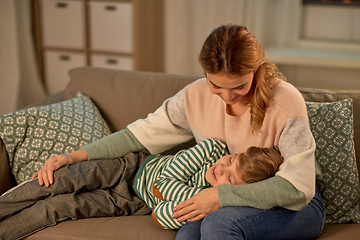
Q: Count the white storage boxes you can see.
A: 4